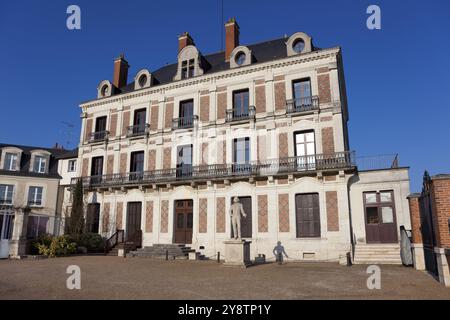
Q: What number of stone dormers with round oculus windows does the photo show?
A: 4